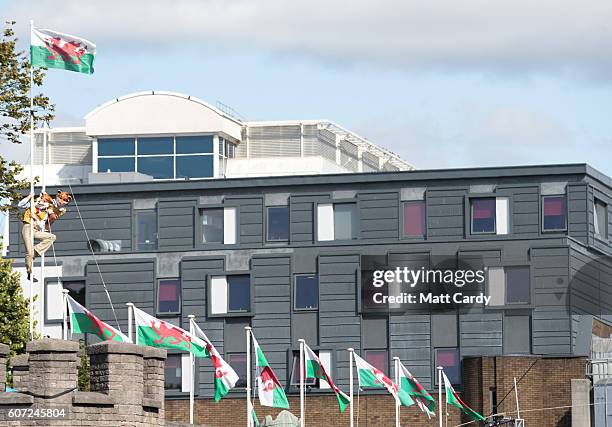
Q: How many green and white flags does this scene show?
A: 9